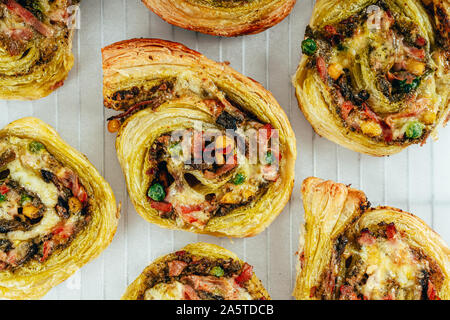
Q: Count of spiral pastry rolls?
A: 7